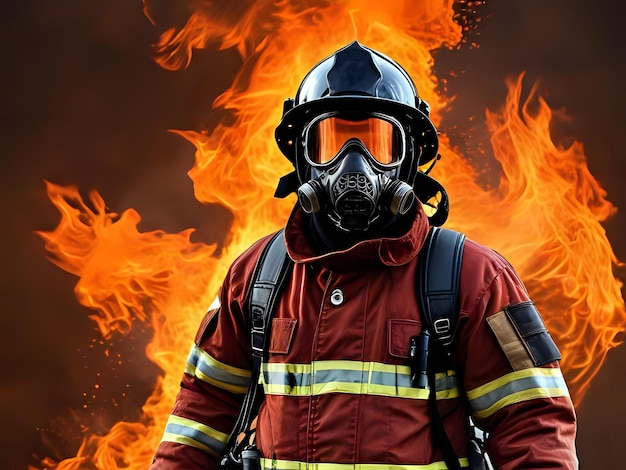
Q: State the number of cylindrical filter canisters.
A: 2